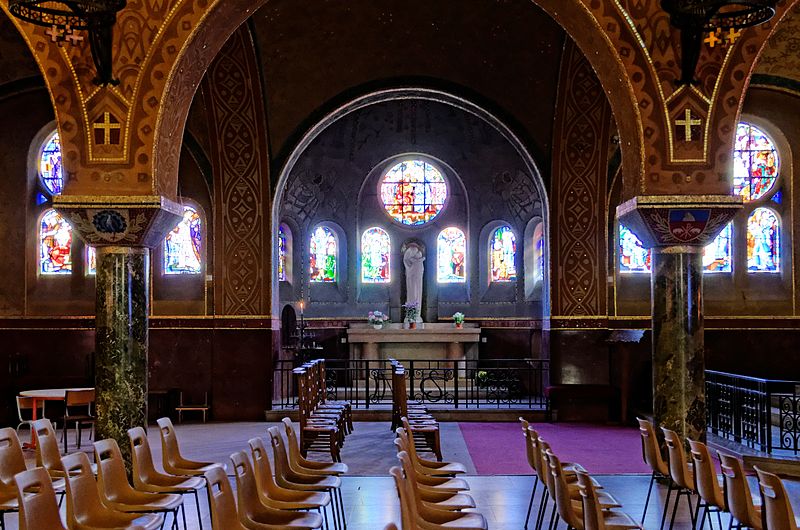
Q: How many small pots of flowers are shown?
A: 3